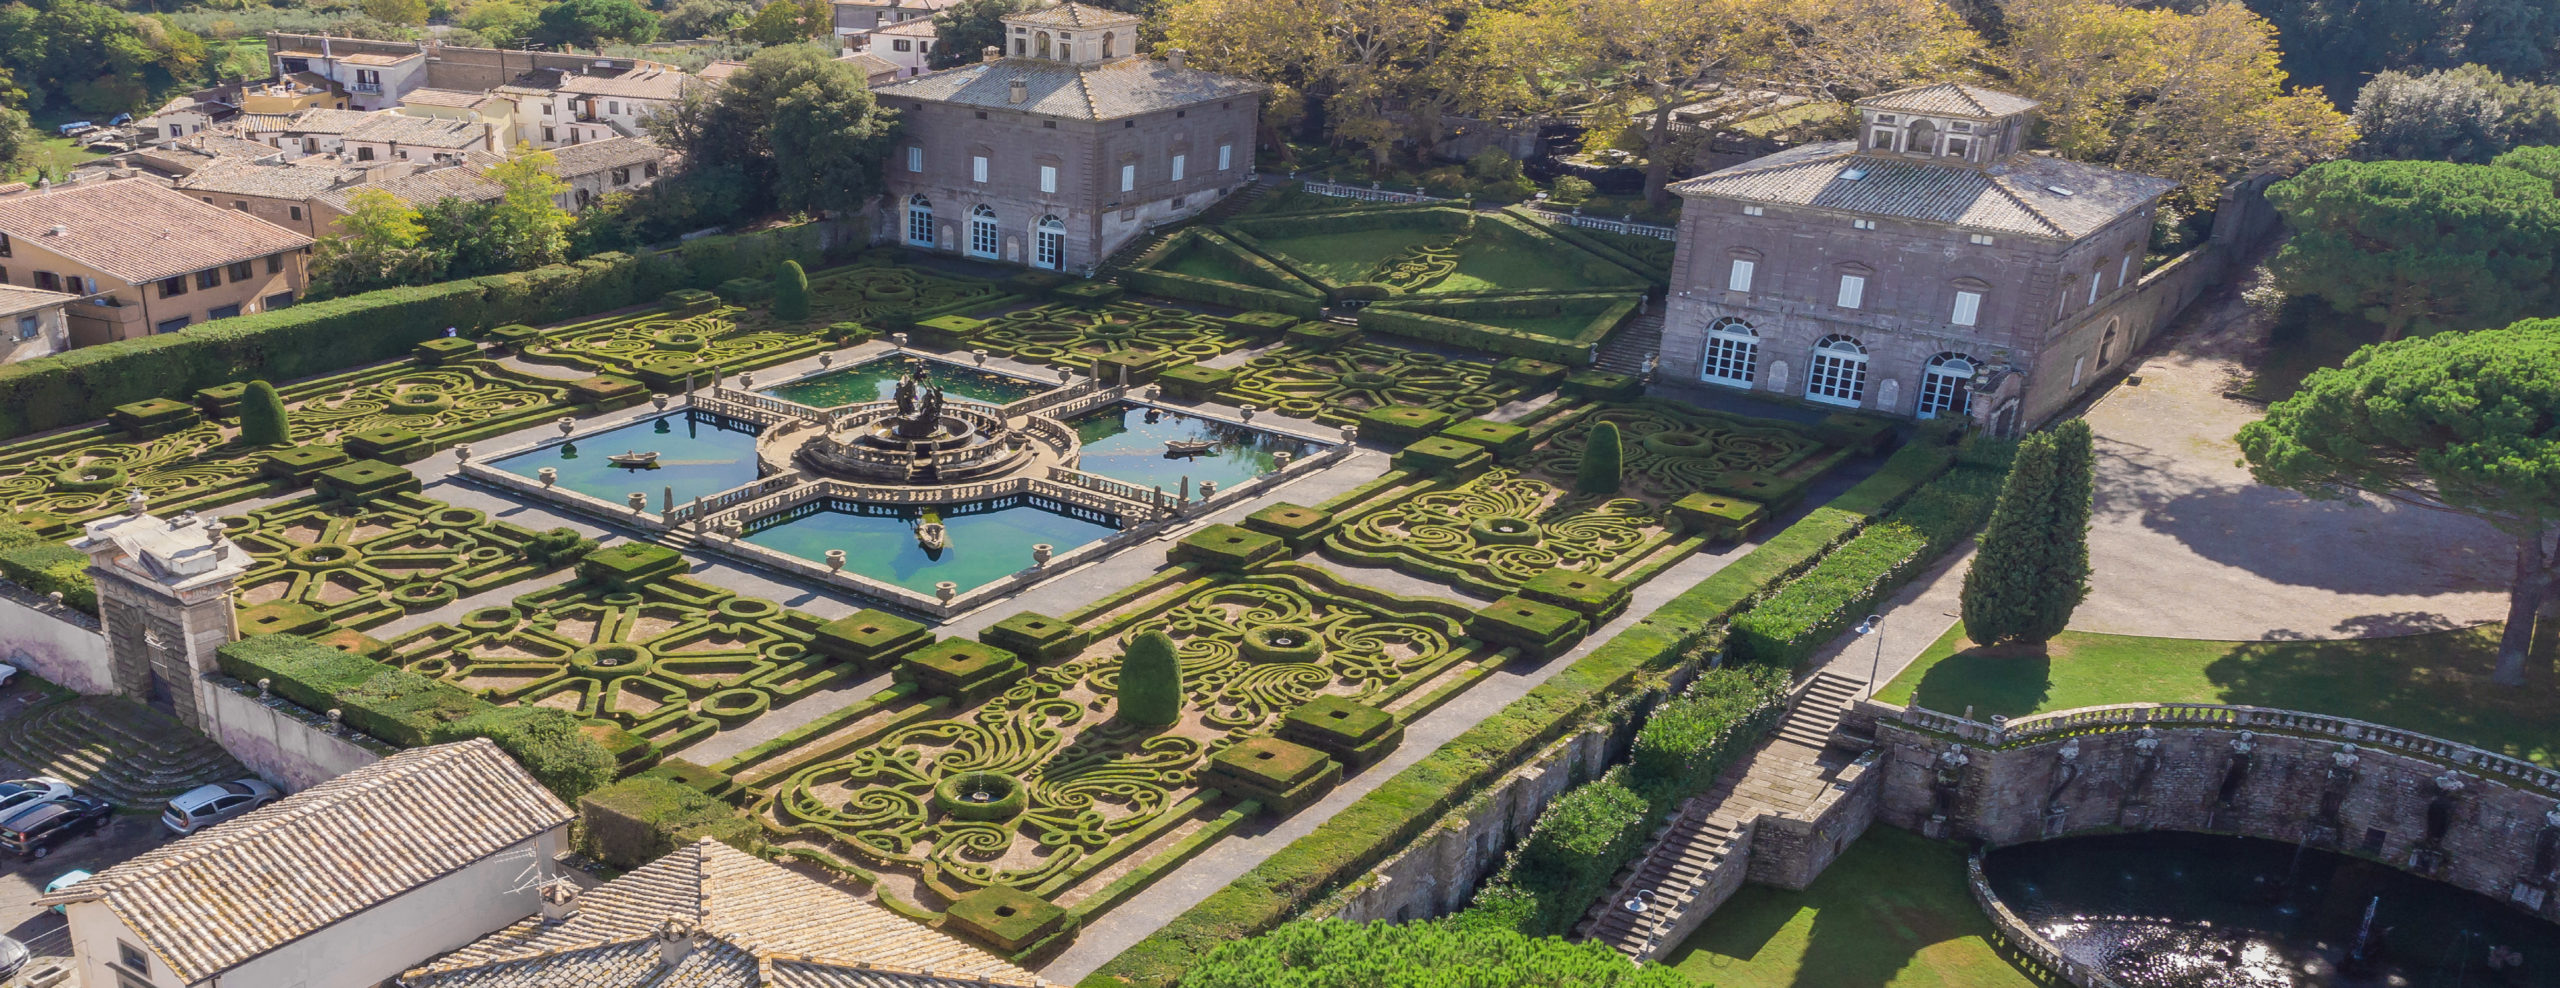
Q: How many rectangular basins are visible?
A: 4